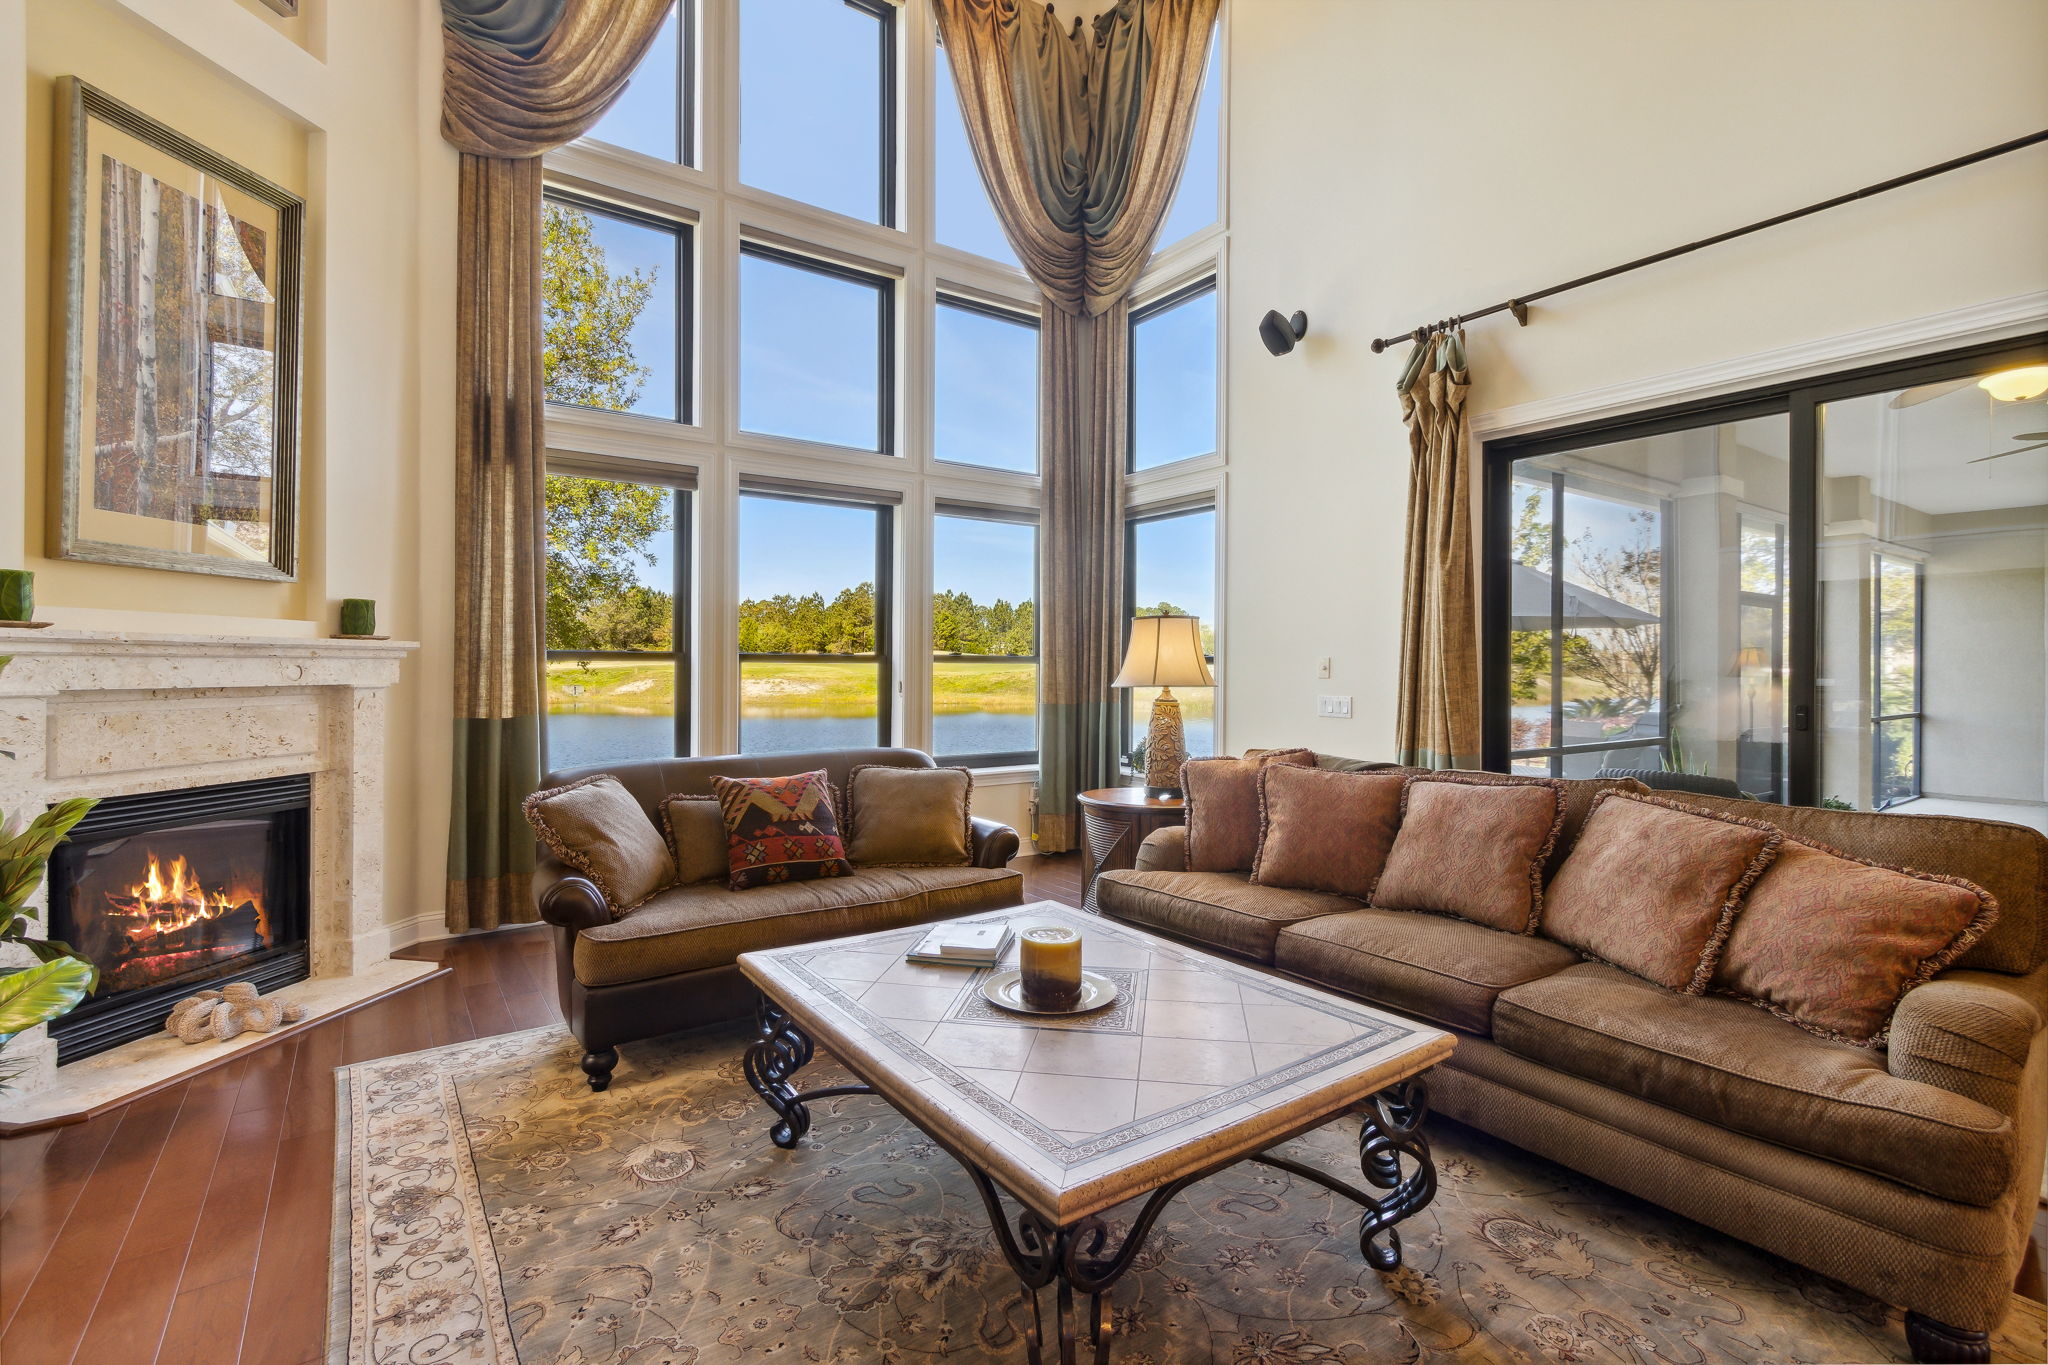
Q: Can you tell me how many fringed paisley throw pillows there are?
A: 5